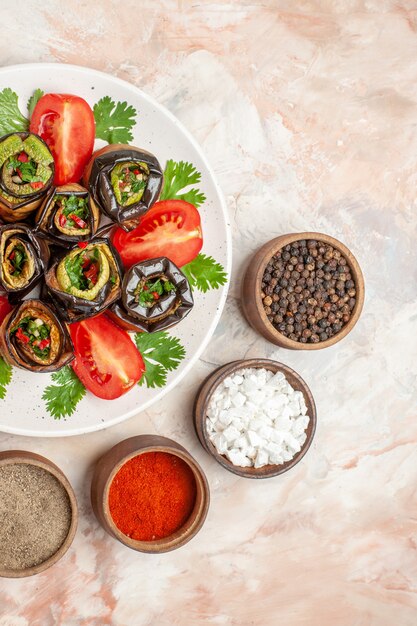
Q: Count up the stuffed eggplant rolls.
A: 7